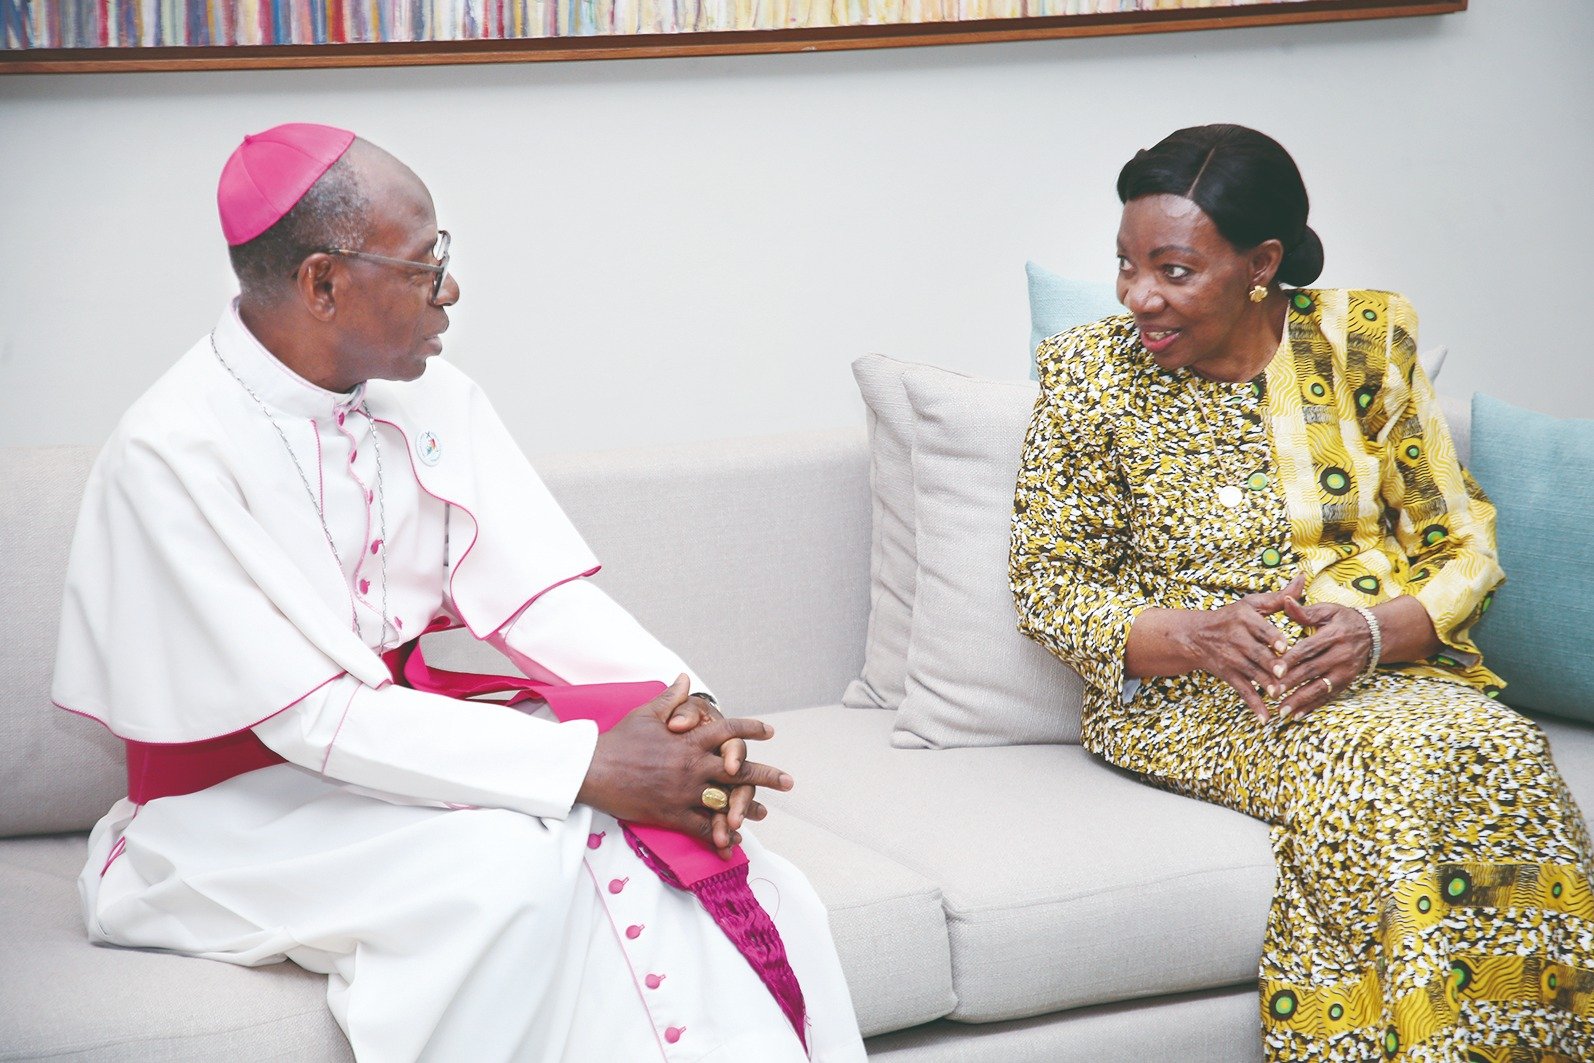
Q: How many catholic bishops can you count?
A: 1